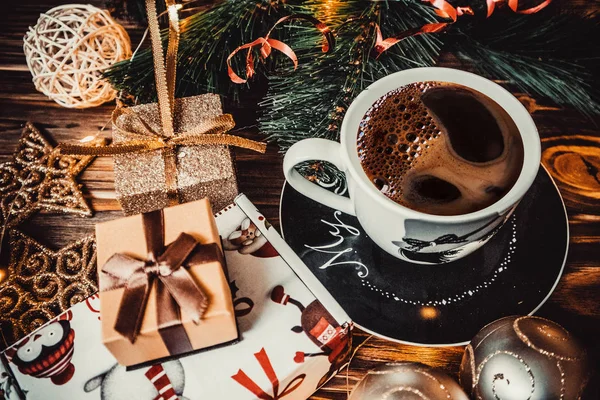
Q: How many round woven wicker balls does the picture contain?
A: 1